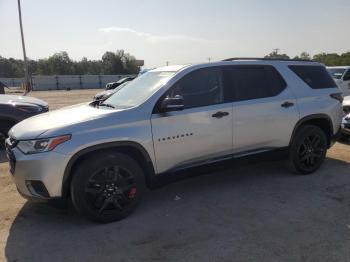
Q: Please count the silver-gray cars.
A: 1